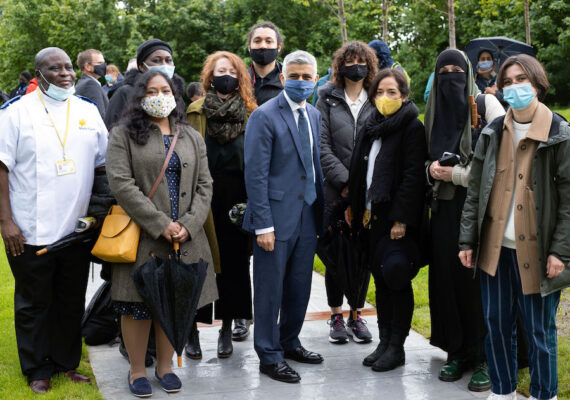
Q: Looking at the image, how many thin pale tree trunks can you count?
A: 4